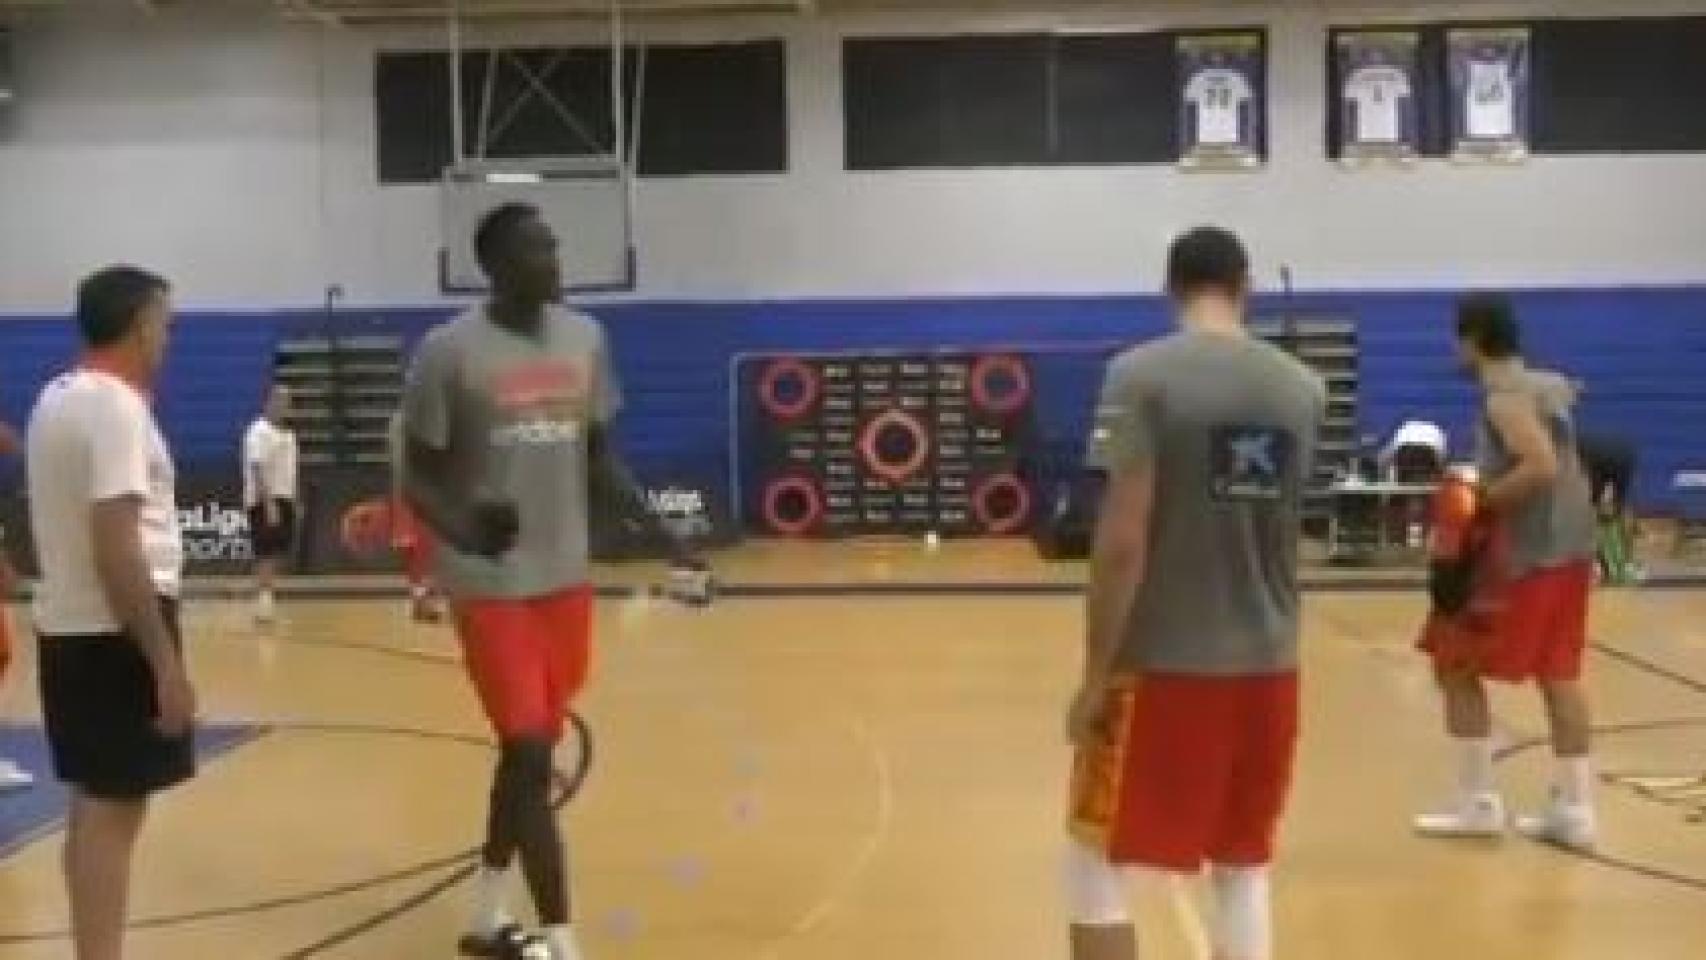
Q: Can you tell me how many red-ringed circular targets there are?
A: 5